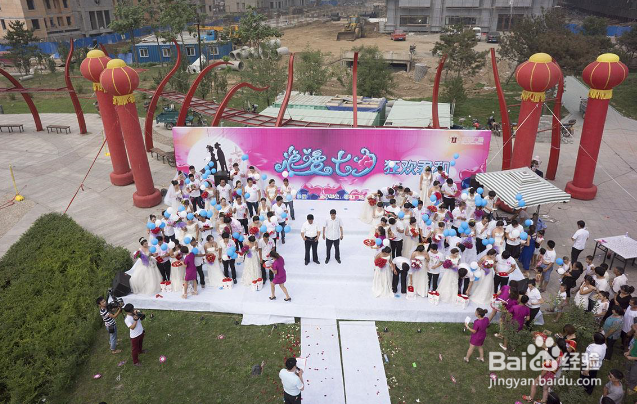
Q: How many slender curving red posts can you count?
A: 11